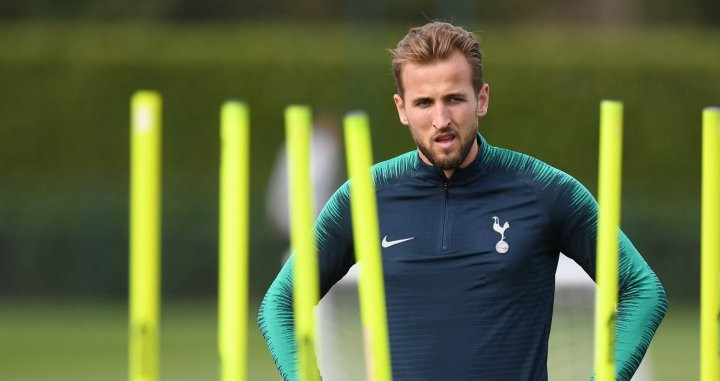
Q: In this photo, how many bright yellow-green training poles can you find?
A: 6